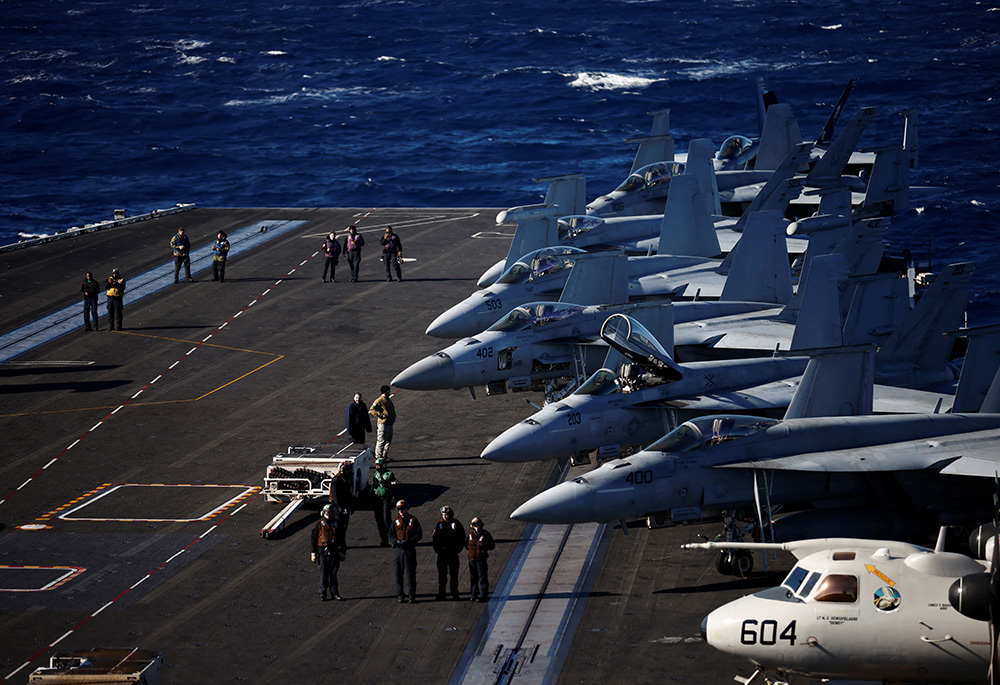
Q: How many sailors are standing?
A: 15